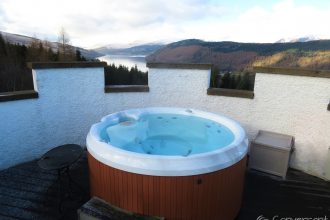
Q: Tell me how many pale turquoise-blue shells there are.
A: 1